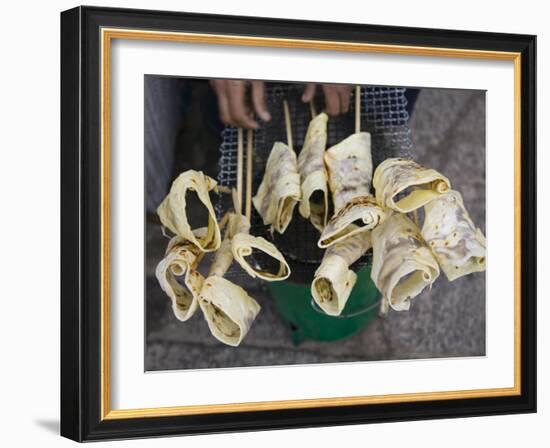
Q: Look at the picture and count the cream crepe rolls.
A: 12